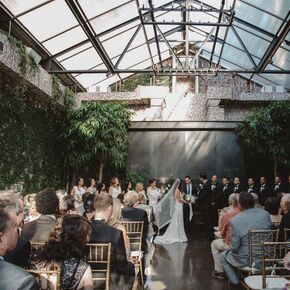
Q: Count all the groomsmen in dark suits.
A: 6